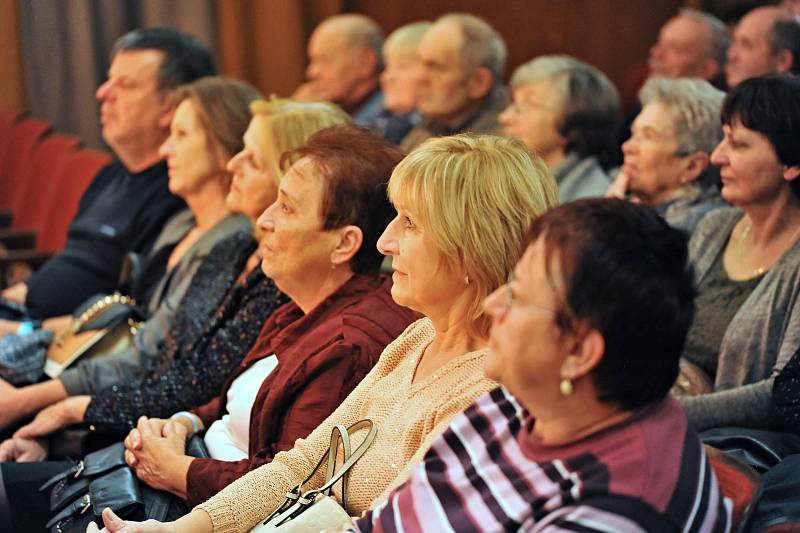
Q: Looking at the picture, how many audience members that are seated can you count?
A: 14